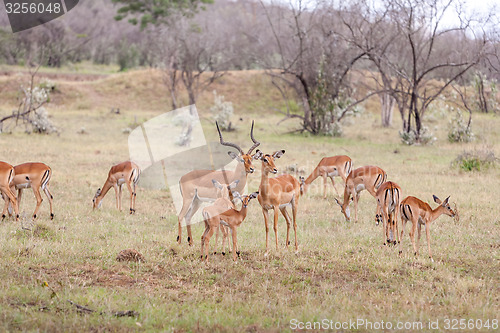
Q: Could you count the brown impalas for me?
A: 11